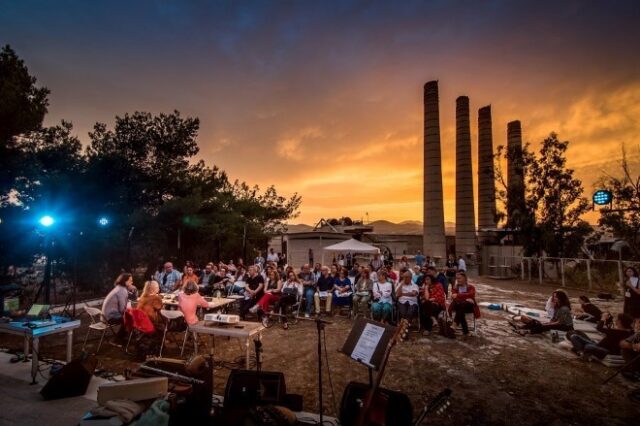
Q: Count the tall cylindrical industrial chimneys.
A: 4